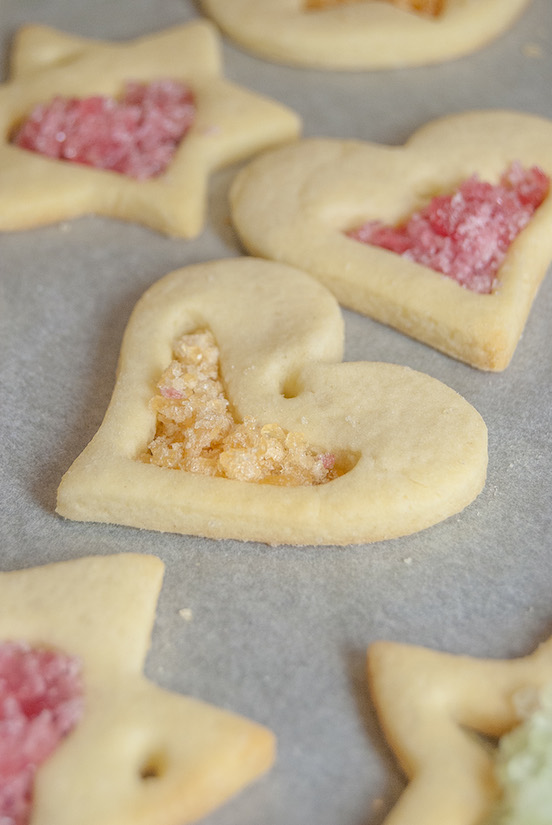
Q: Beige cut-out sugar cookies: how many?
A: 6